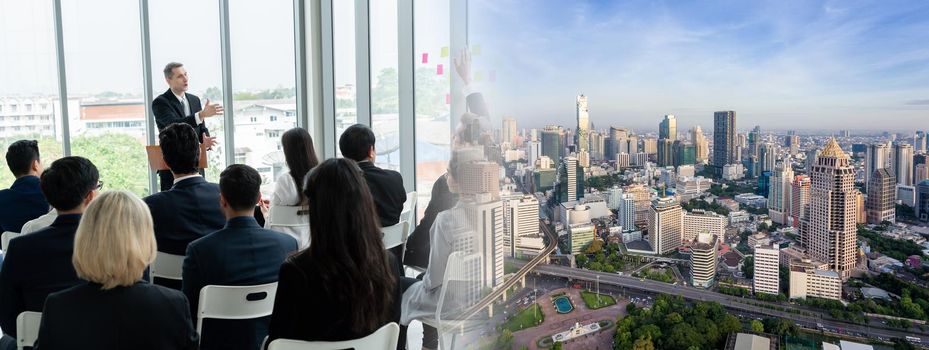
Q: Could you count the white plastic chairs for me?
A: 9